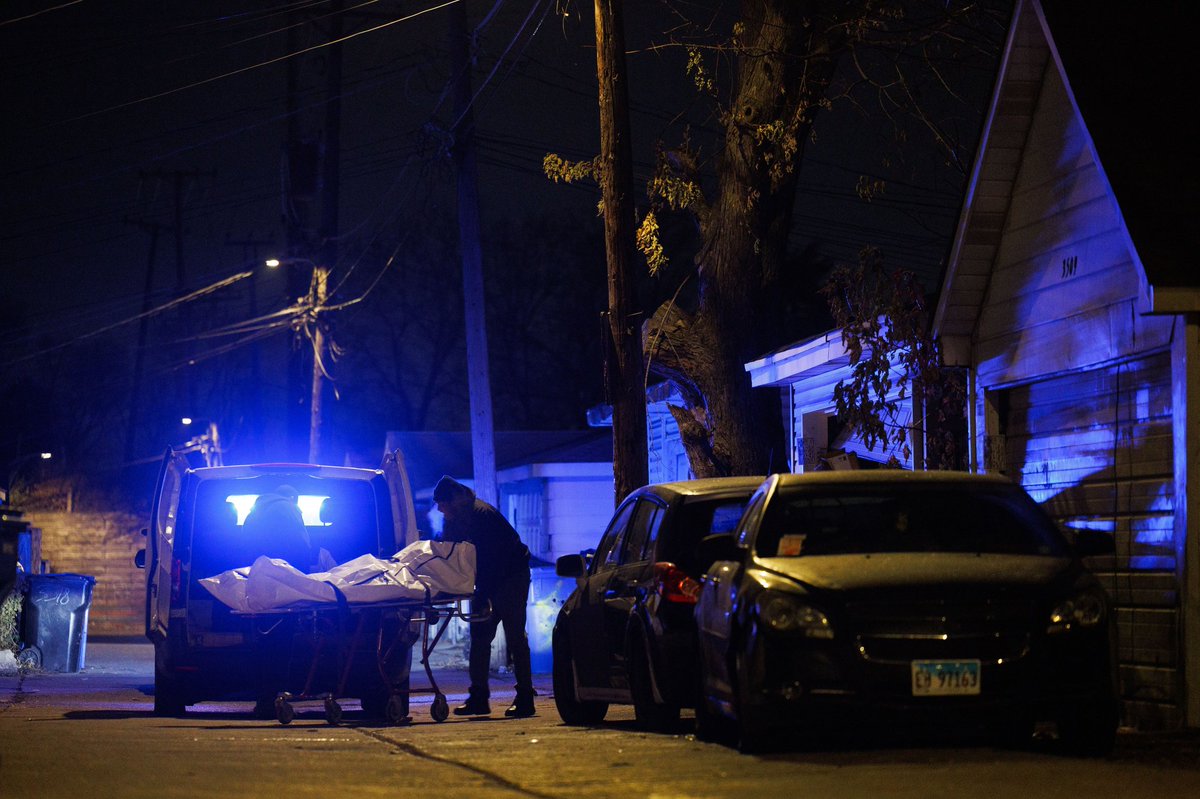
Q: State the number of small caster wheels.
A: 4